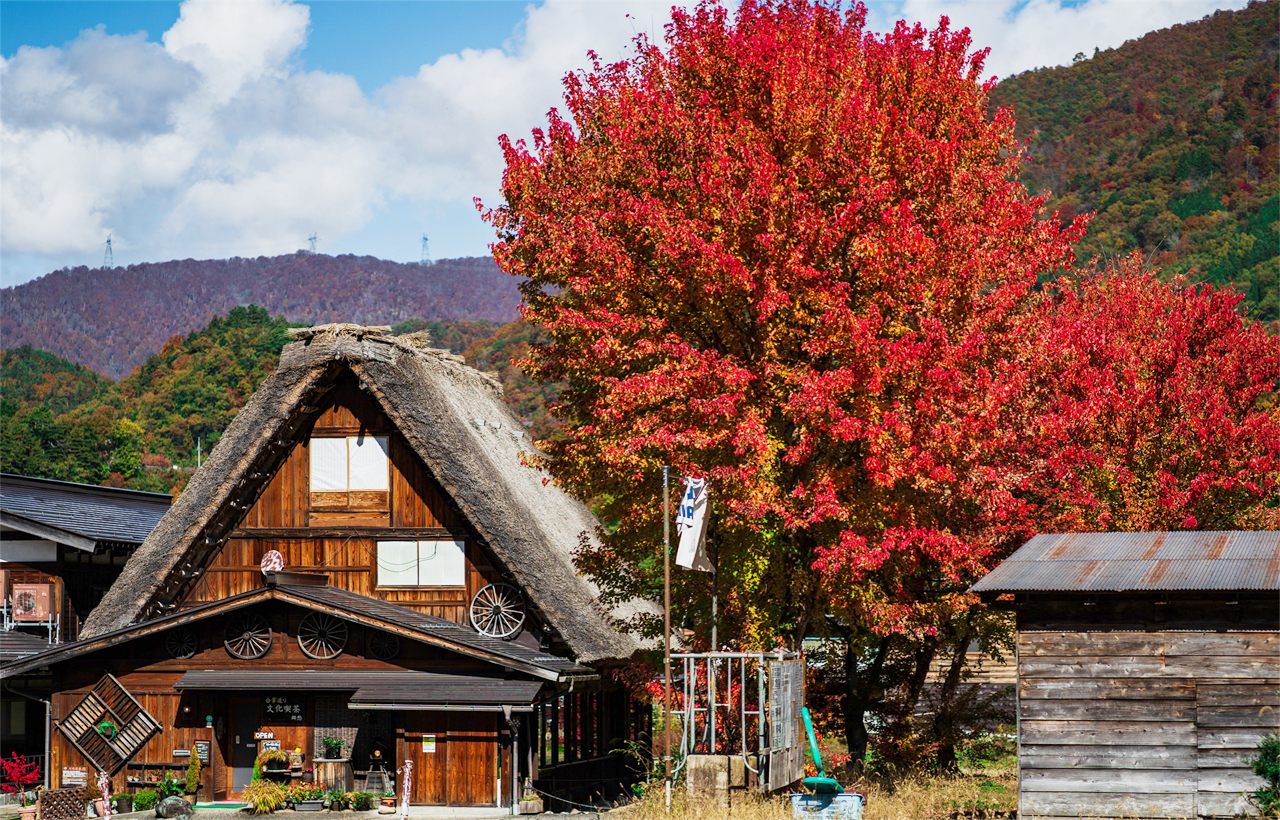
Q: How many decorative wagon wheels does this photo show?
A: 5